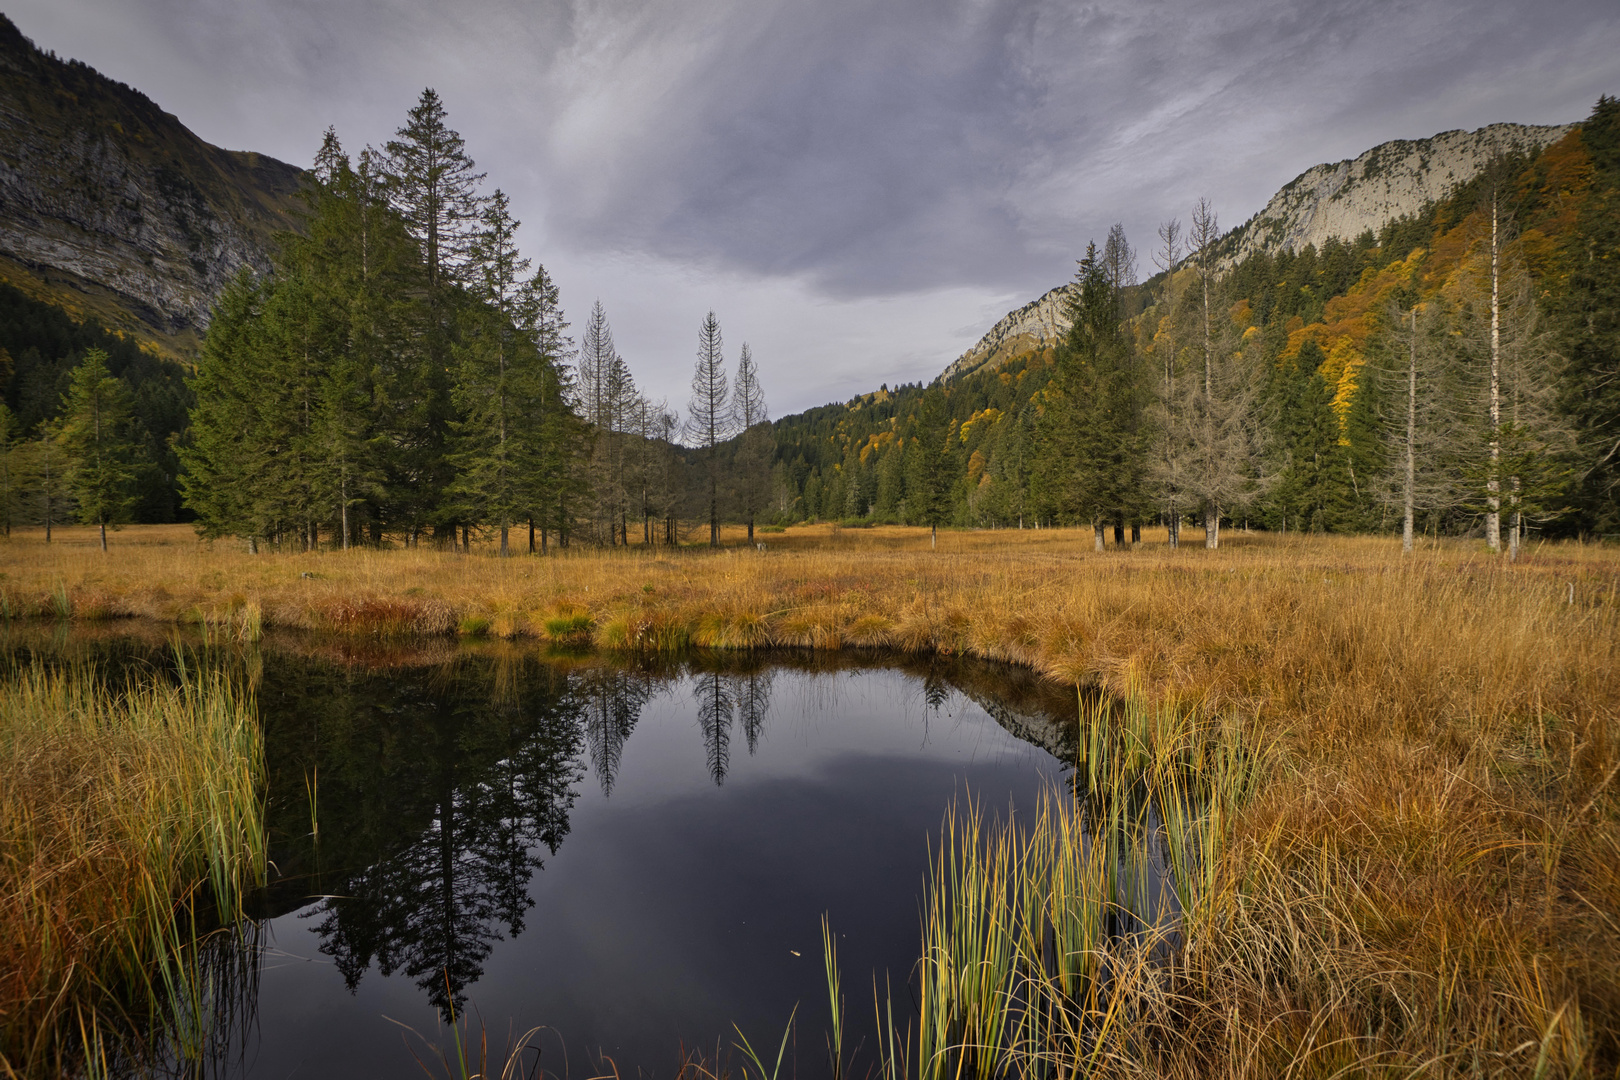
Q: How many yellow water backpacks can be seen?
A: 0